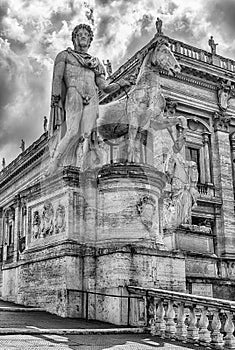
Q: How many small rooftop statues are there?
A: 6